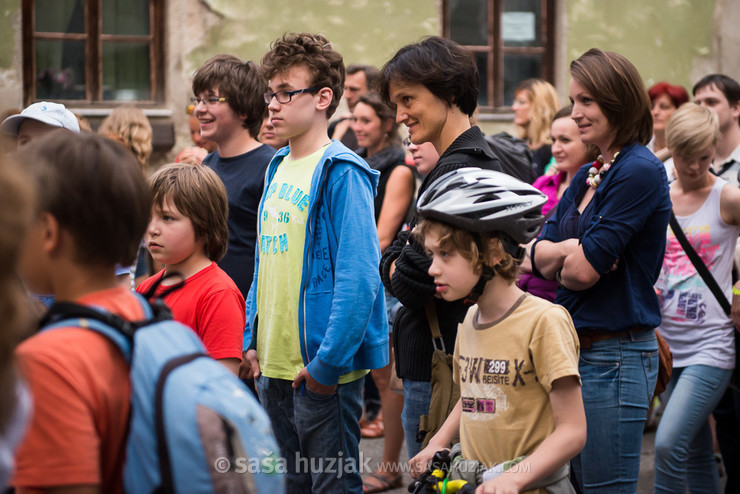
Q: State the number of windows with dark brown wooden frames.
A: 2